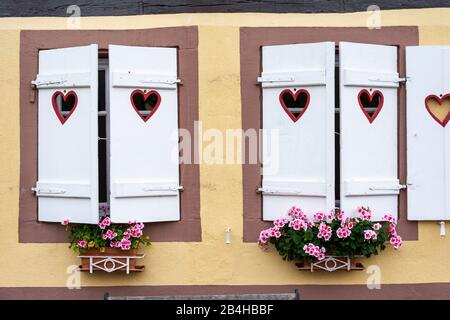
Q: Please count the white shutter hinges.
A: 8